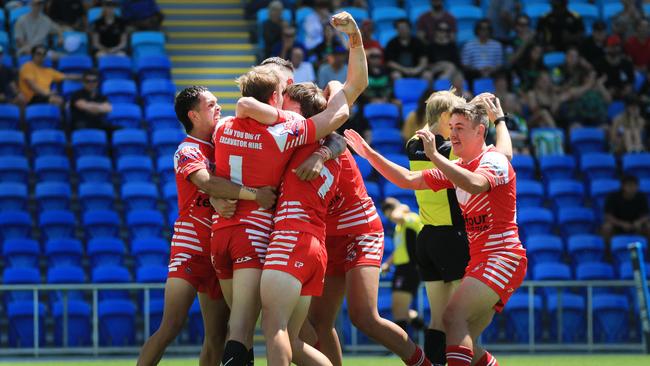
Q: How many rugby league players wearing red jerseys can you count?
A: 5